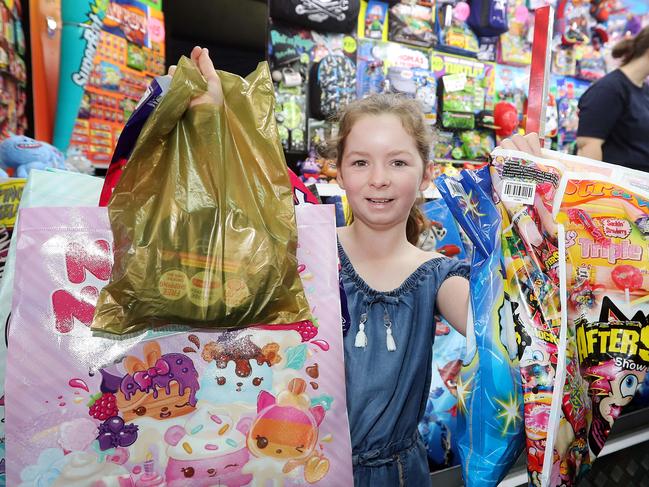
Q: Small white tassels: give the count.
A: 2